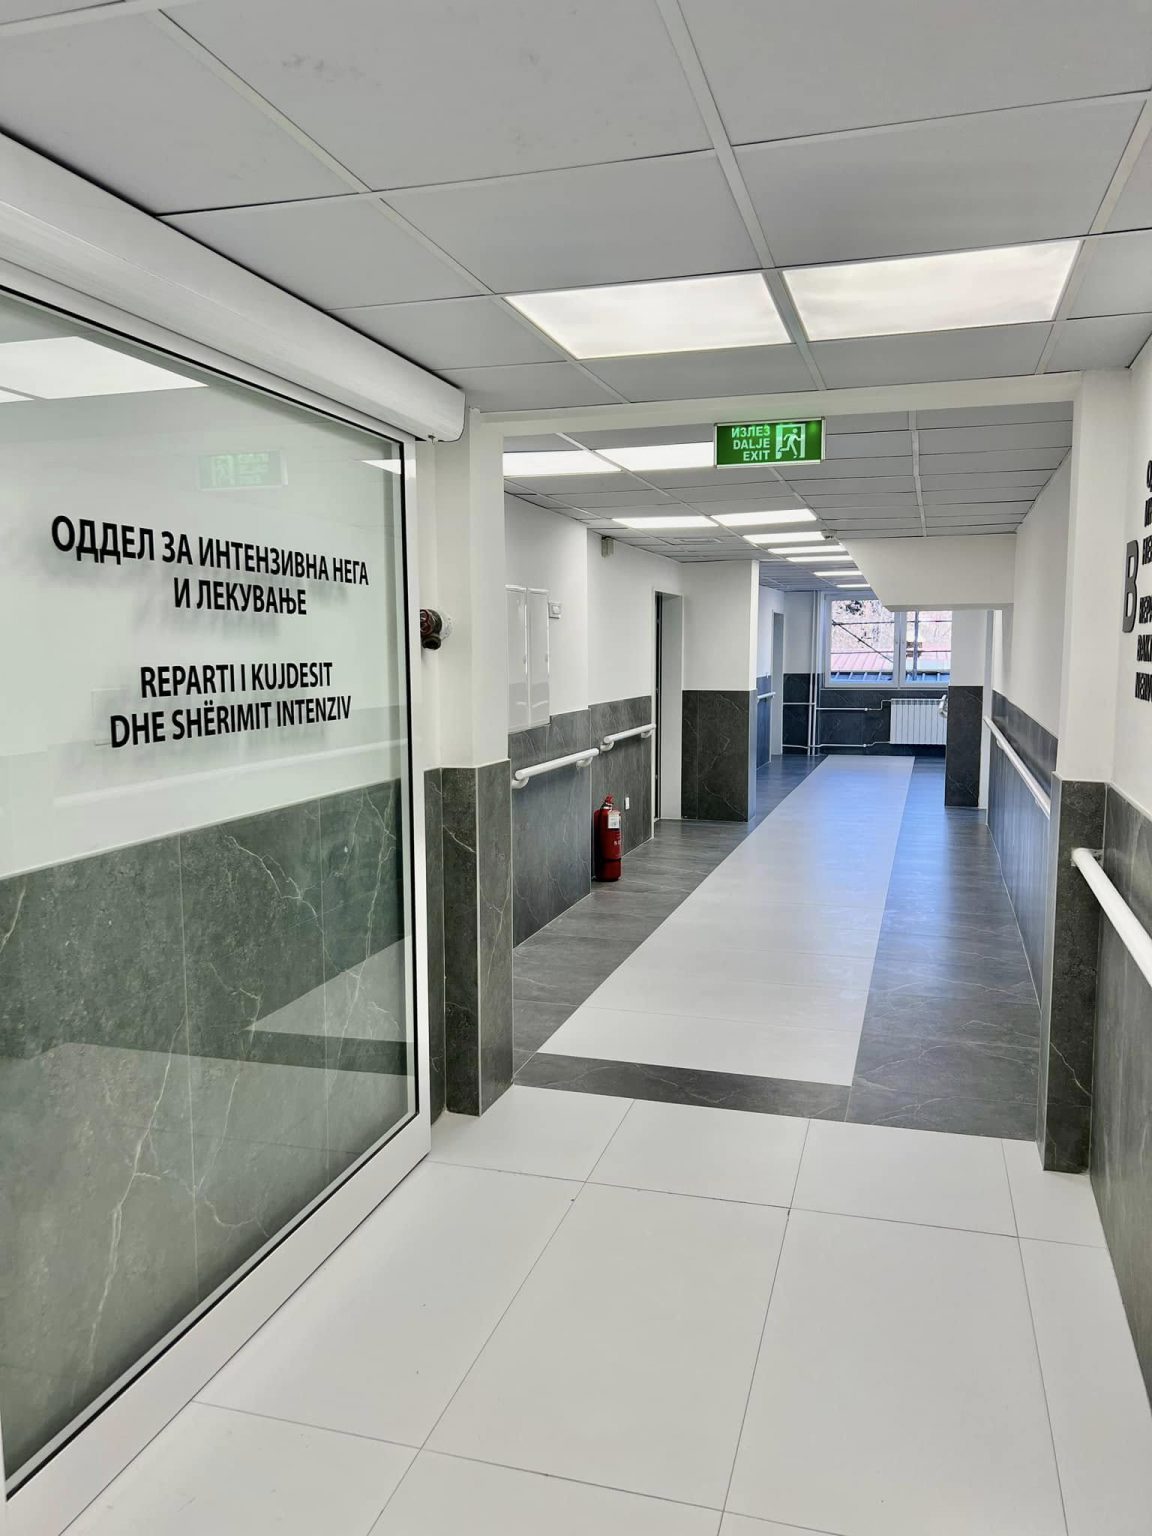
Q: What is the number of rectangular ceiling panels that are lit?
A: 11